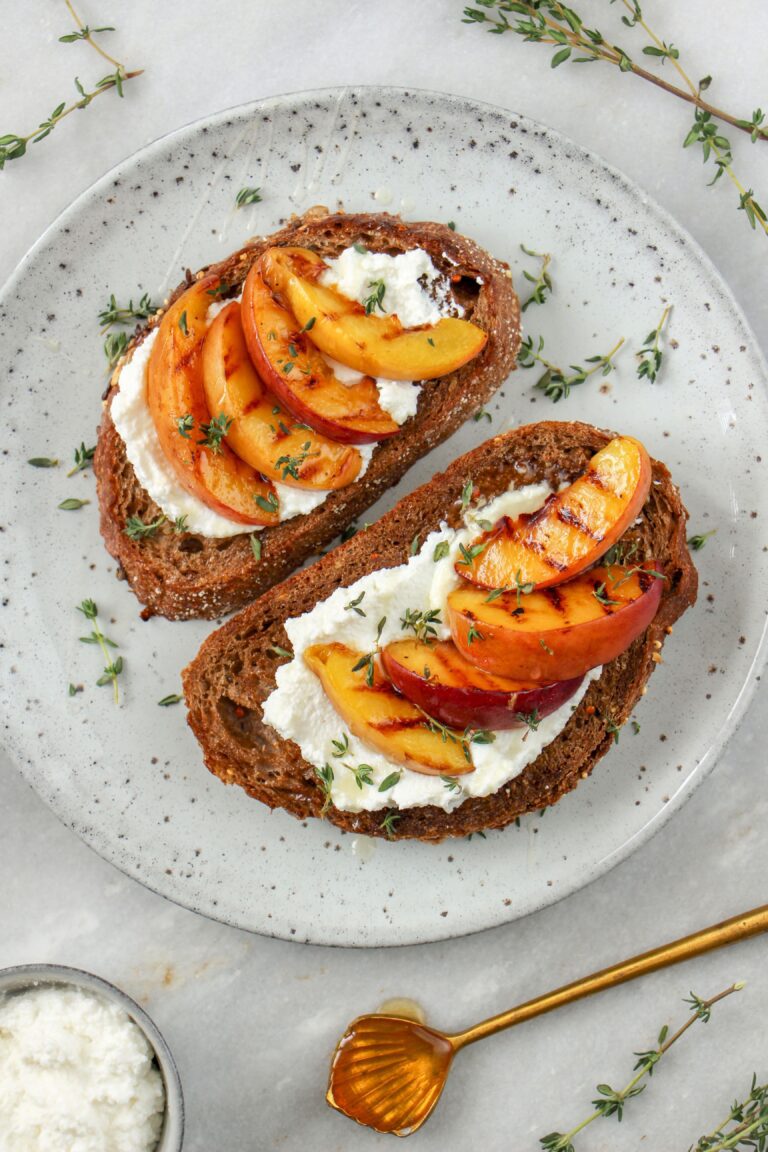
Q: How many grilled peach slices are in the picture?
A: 8